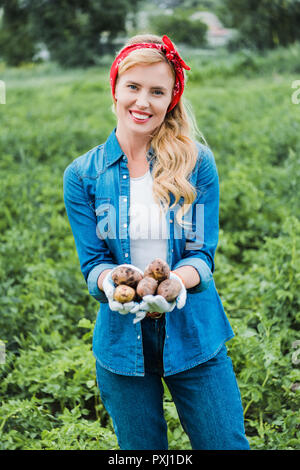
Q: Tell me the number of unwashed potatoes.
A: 5